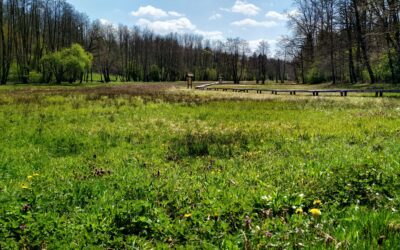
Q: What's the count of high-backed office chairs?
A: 0